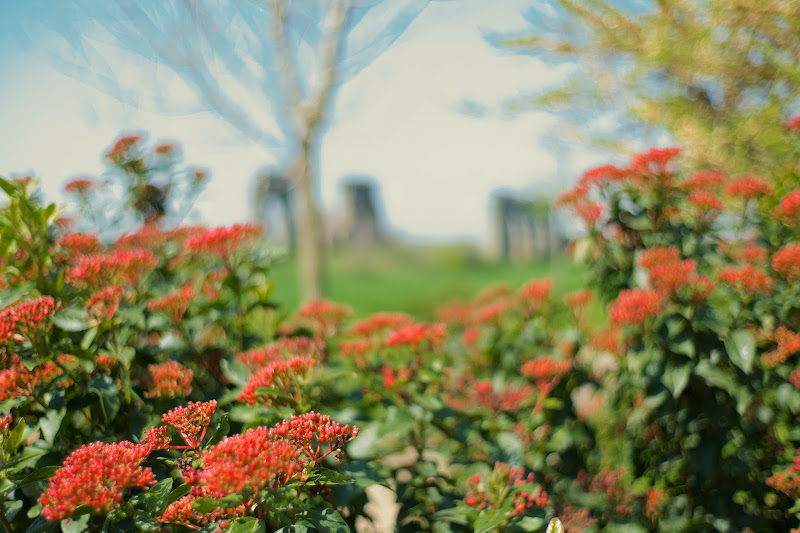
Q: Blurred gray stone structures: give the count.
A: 3